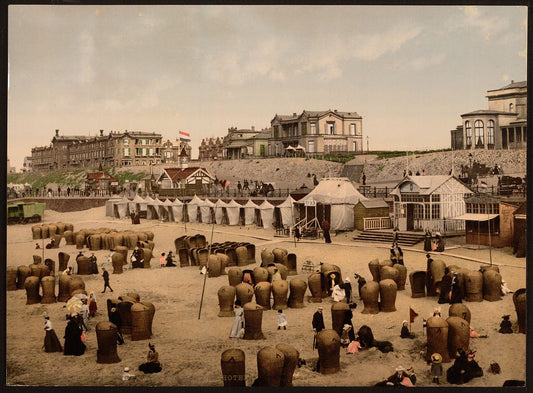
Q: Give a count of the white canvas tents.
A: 14